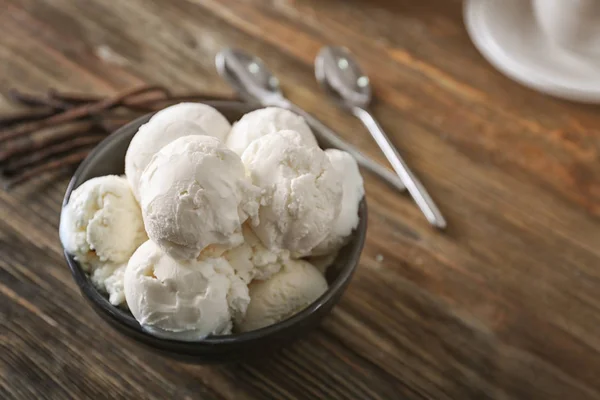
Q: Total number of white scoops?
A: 8